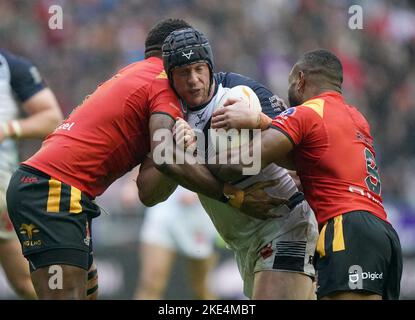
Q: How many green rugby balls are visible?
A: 0